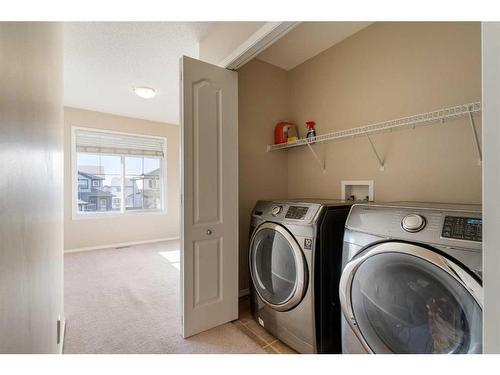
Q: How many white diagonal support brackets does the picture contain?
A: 3